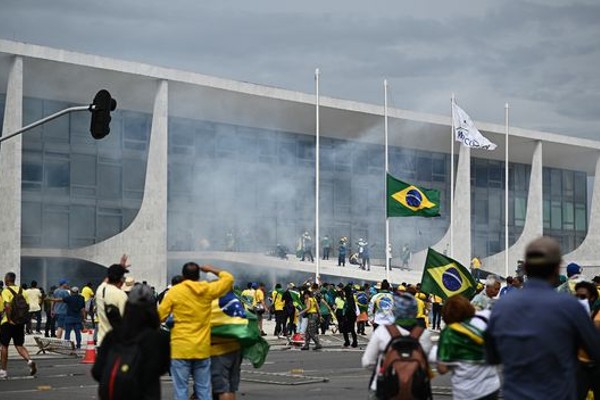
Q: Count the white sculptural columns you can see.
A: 5